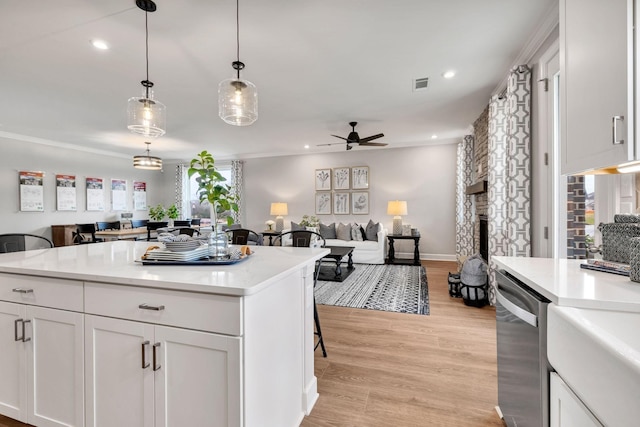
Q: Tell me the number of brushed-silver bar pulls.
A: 7